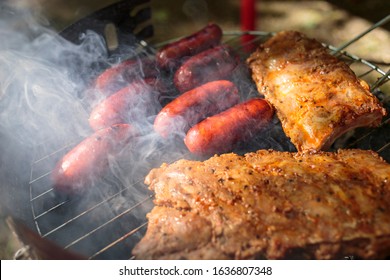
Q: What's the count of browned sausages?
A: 7